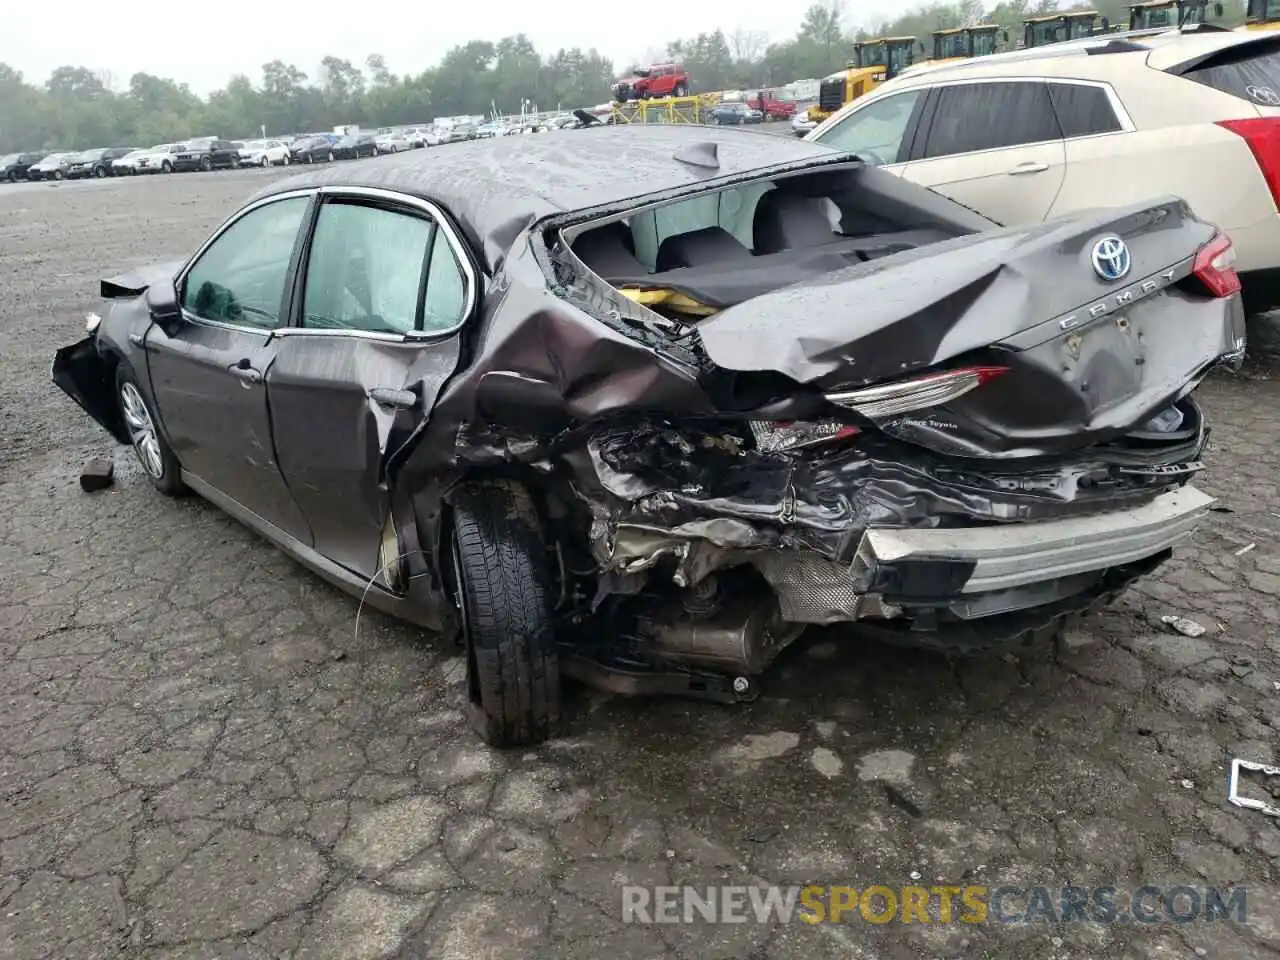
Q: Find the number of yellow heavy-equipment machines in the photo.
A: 5